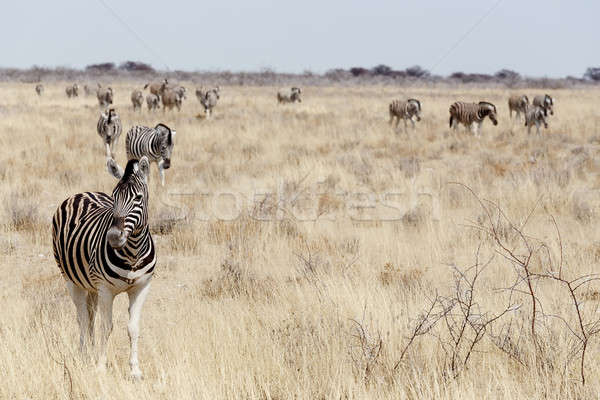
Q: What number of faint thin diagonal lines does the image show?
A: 2